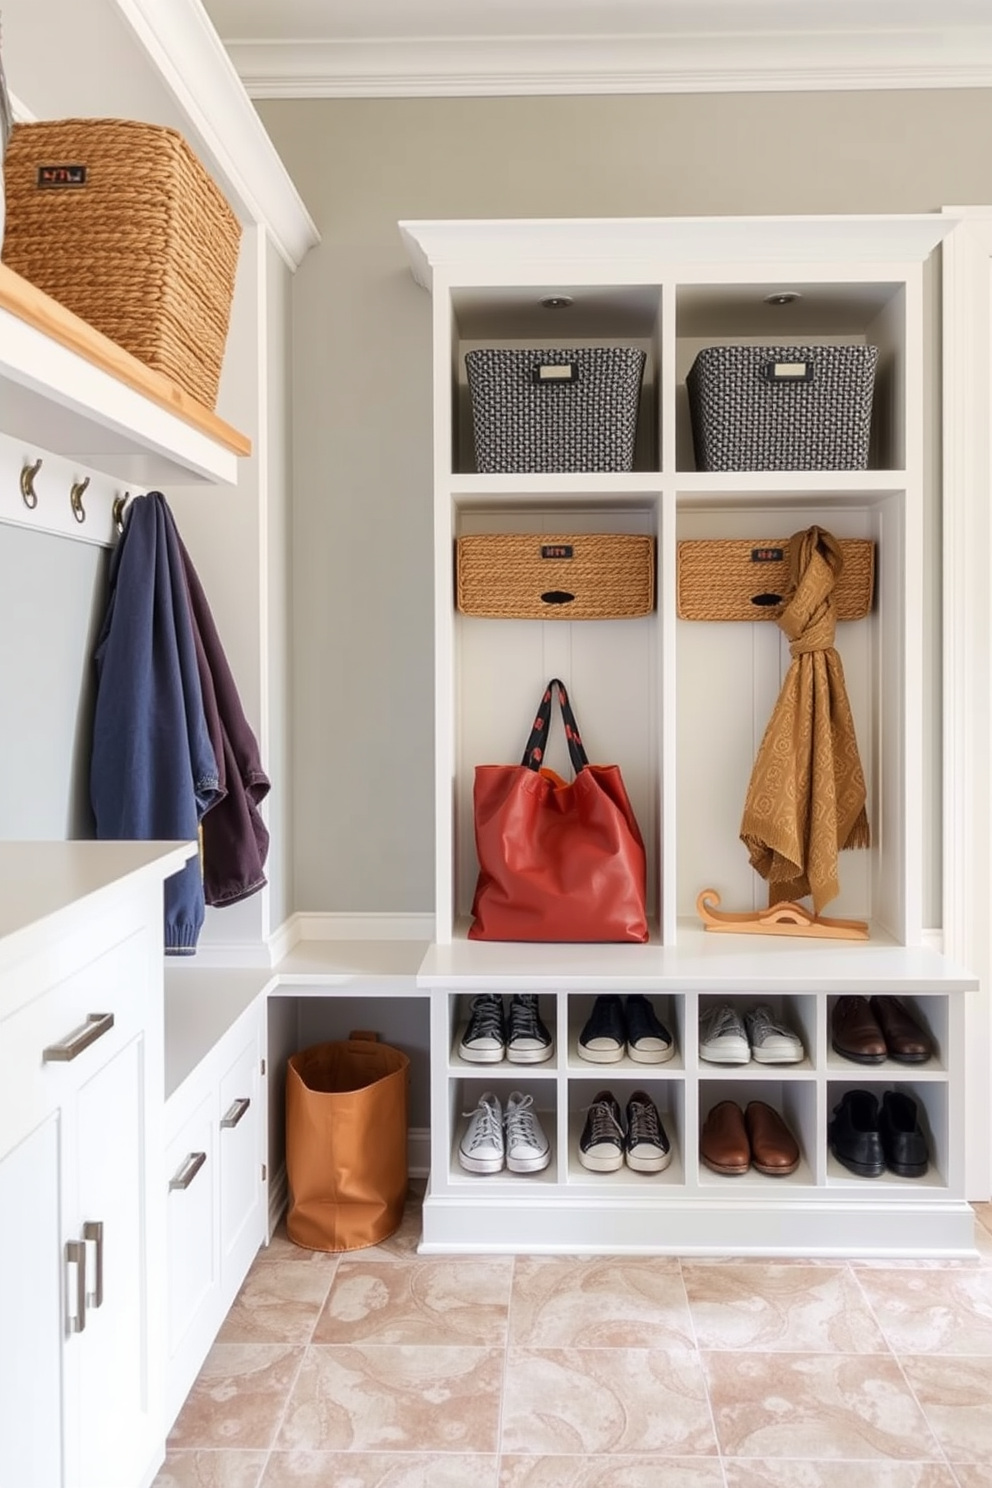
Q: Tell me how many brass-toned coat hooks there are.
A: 3